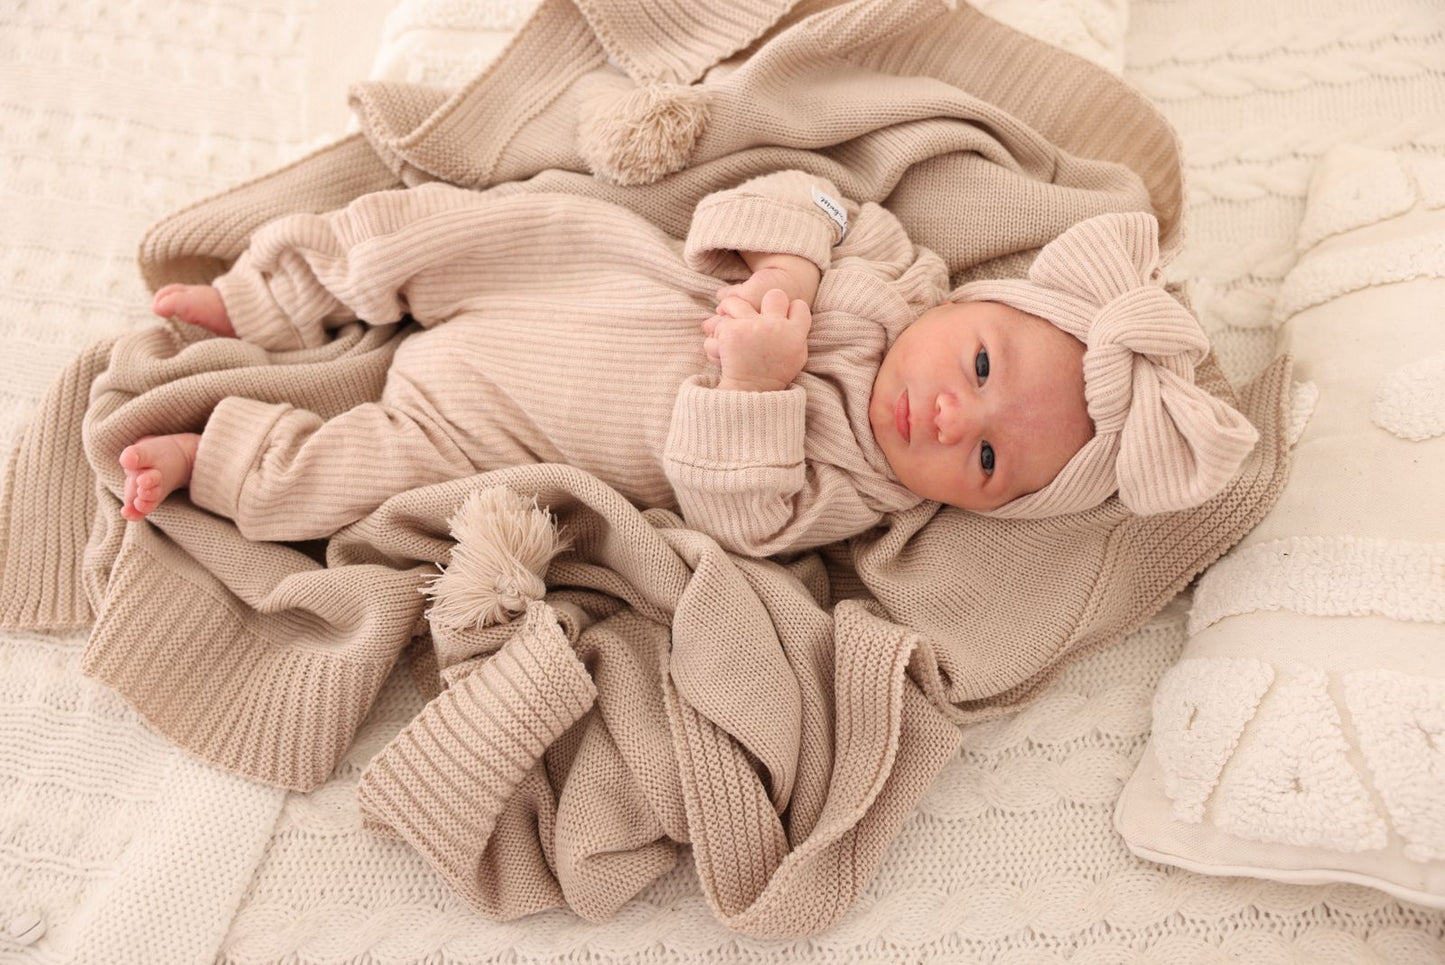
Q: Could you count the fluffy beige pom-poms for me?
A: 2